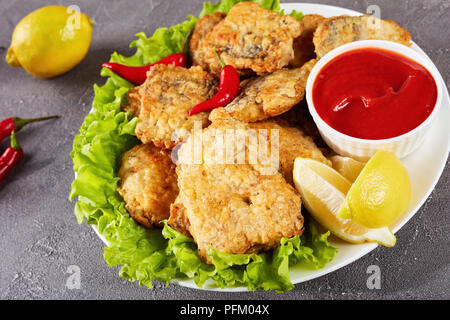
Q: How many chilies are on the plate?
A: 2